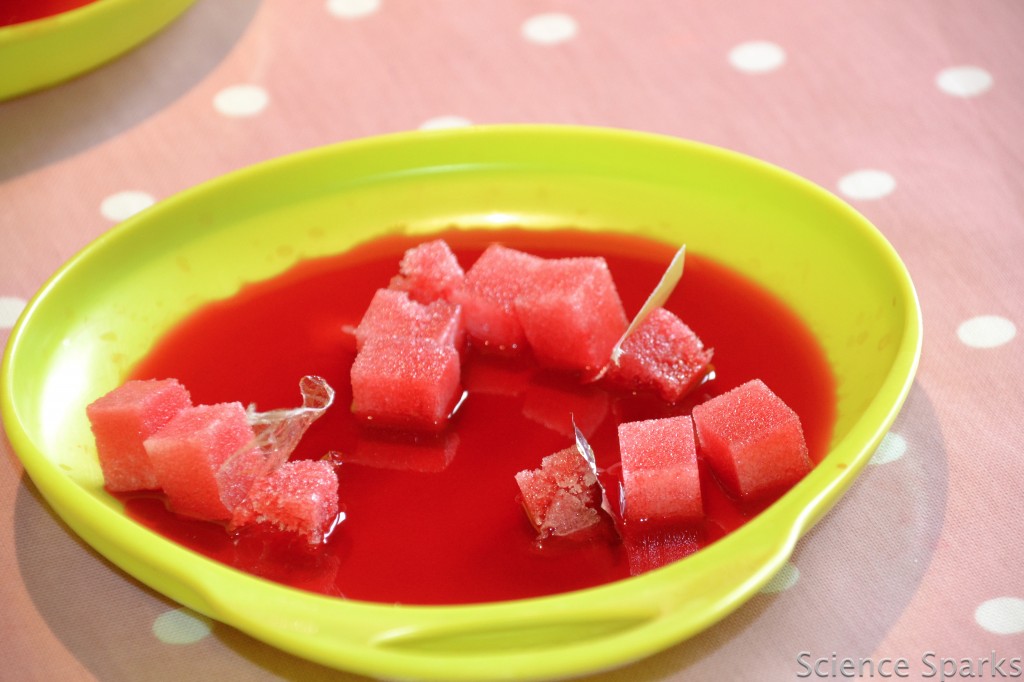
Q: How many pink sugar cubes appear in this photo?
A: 12